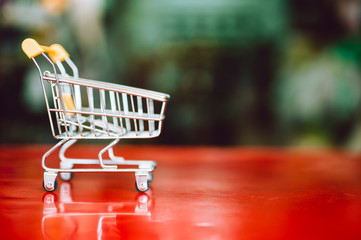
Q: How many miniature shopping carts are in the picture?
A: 1